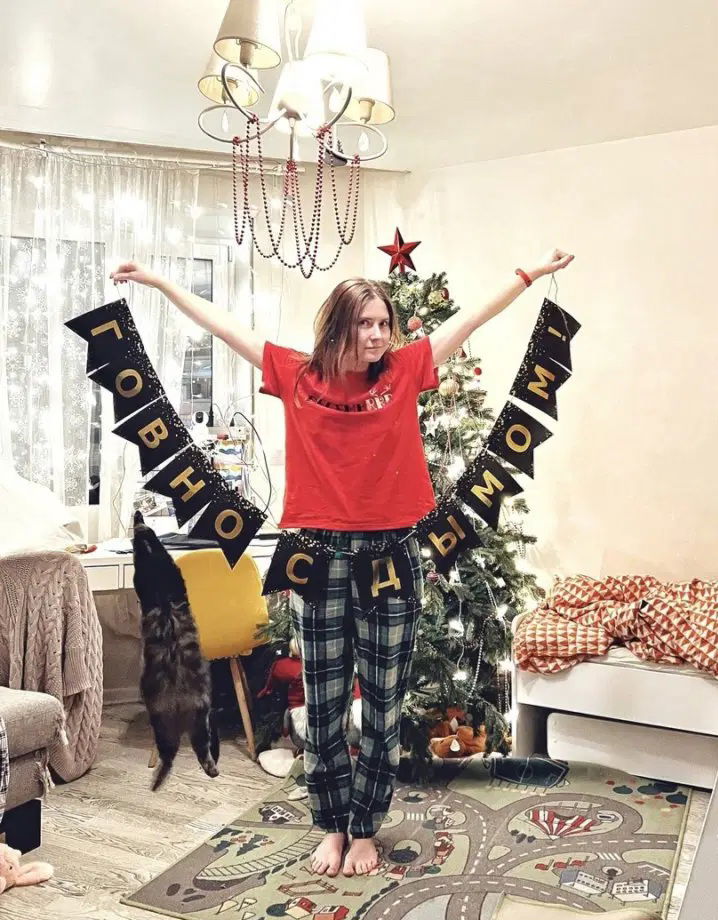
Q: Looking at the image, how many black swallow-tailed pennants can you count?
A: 12